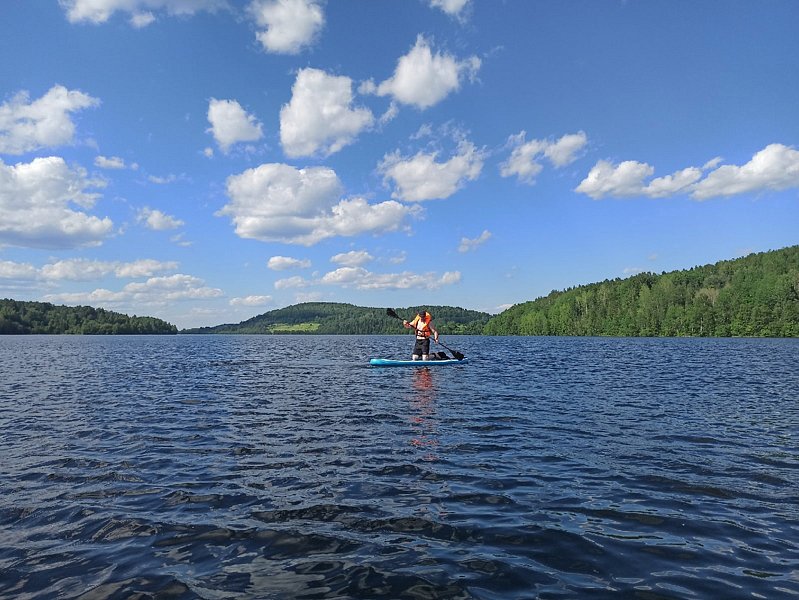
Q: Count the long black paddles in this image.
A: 1